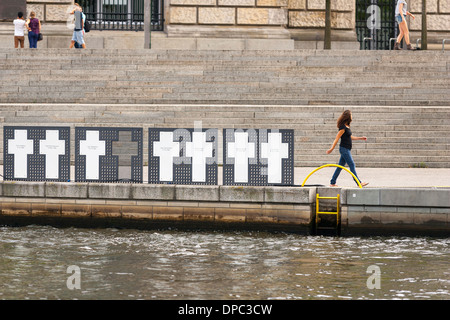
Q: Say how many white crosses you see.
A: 7